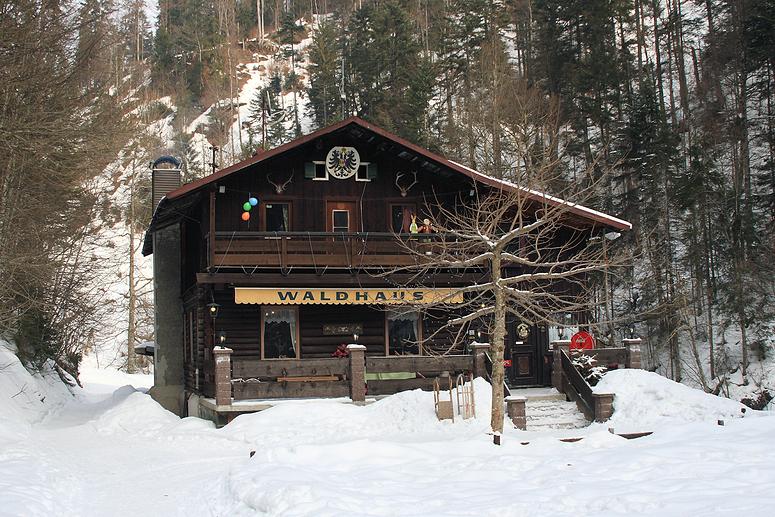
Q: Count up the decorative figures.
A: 2